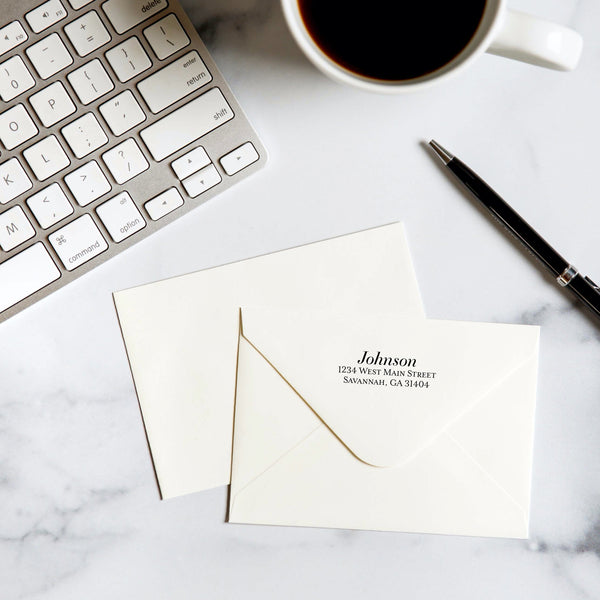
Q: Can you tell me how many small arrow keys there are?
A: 4